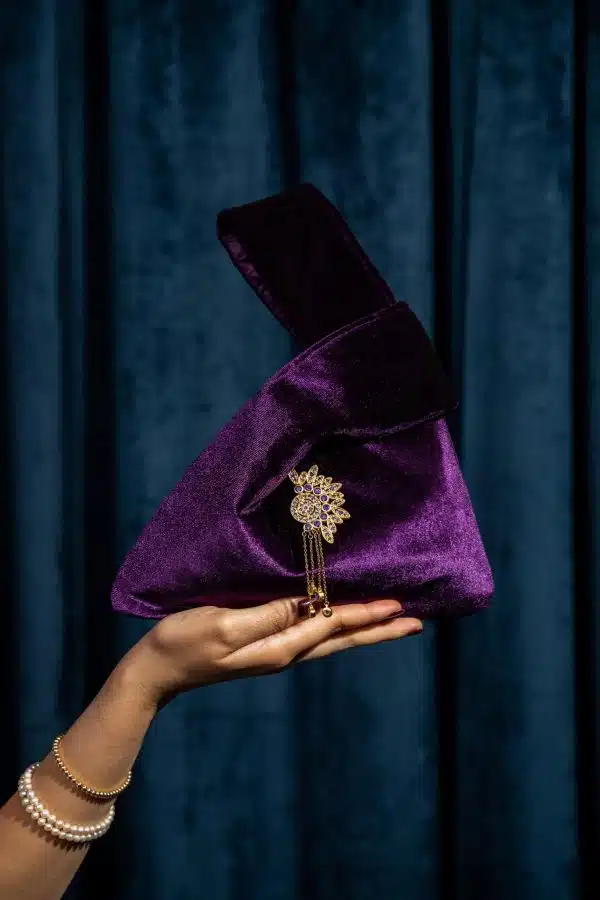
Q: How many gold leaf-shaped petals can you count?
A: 12